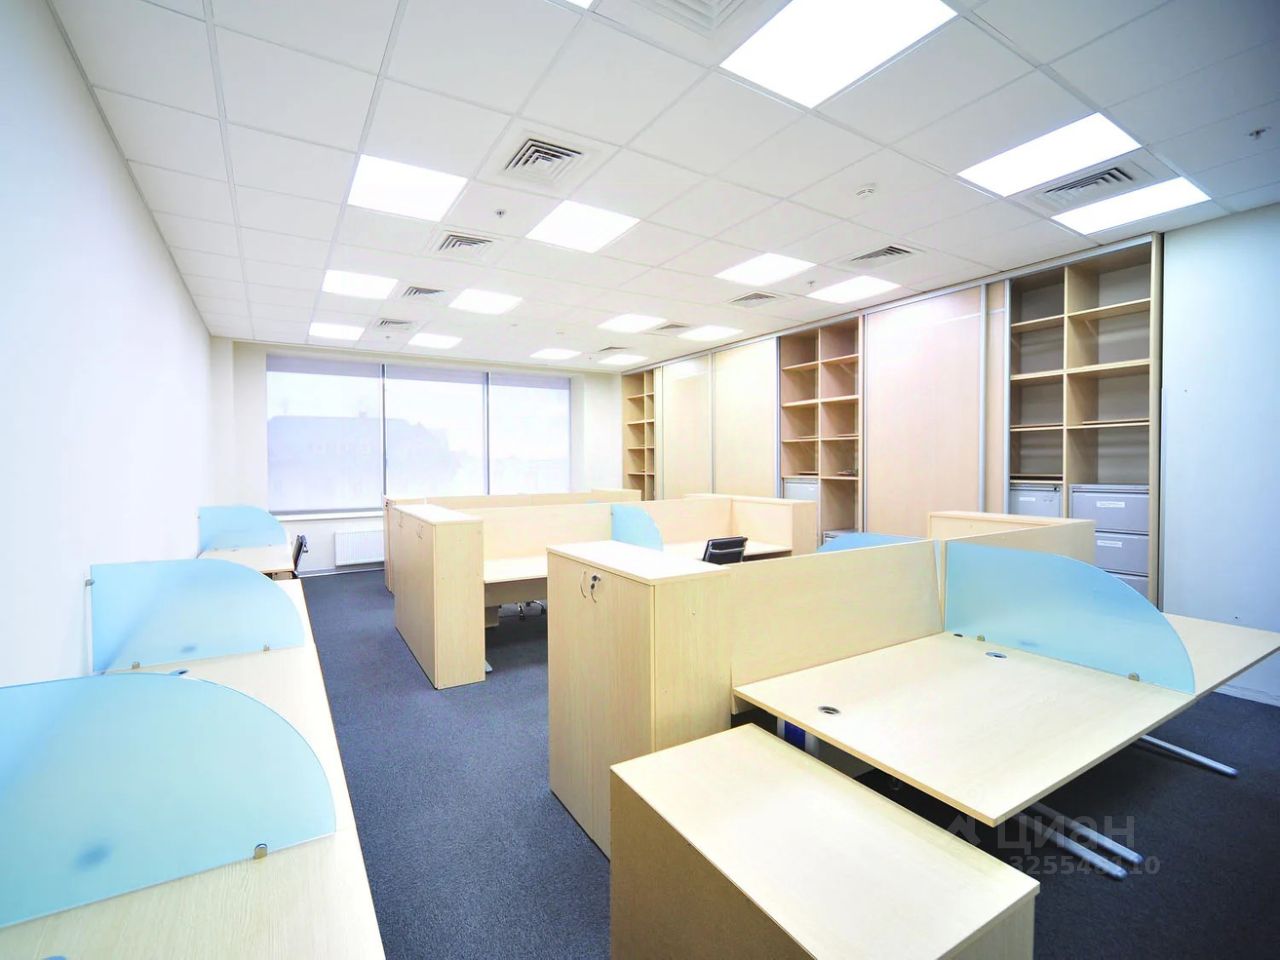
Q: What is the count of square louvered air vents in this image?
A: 10